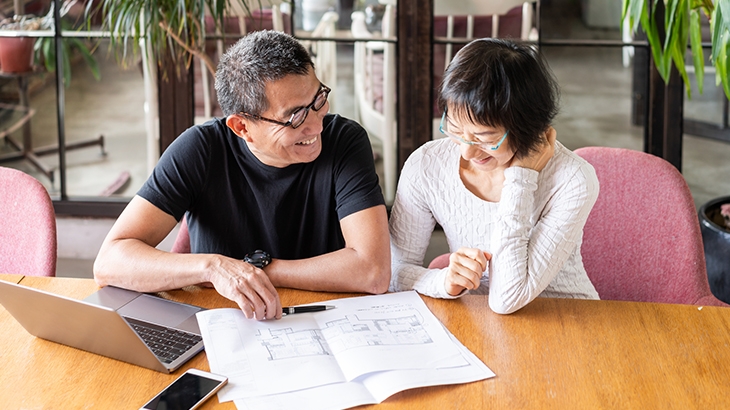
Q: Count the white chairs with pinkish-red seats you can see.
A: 2